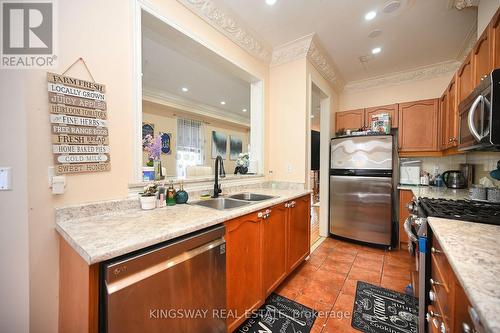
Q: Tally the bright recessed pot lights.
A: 6